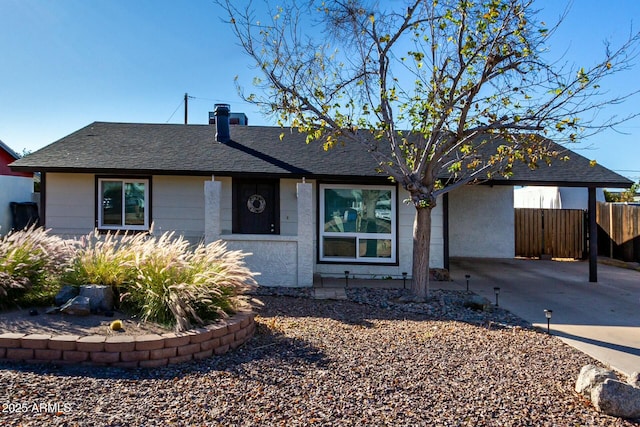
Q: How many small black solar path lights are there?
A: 5